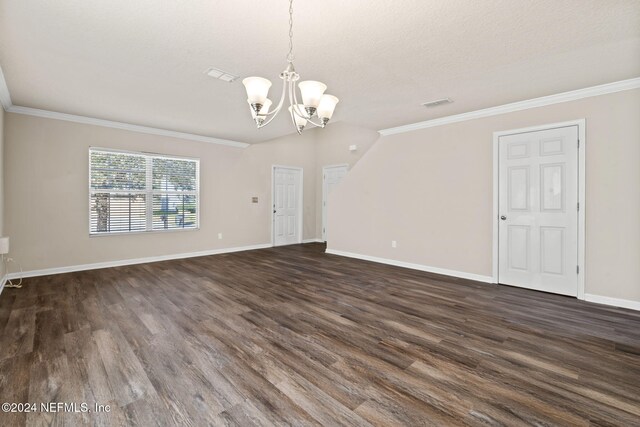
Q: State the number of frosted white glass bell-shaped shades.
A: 5